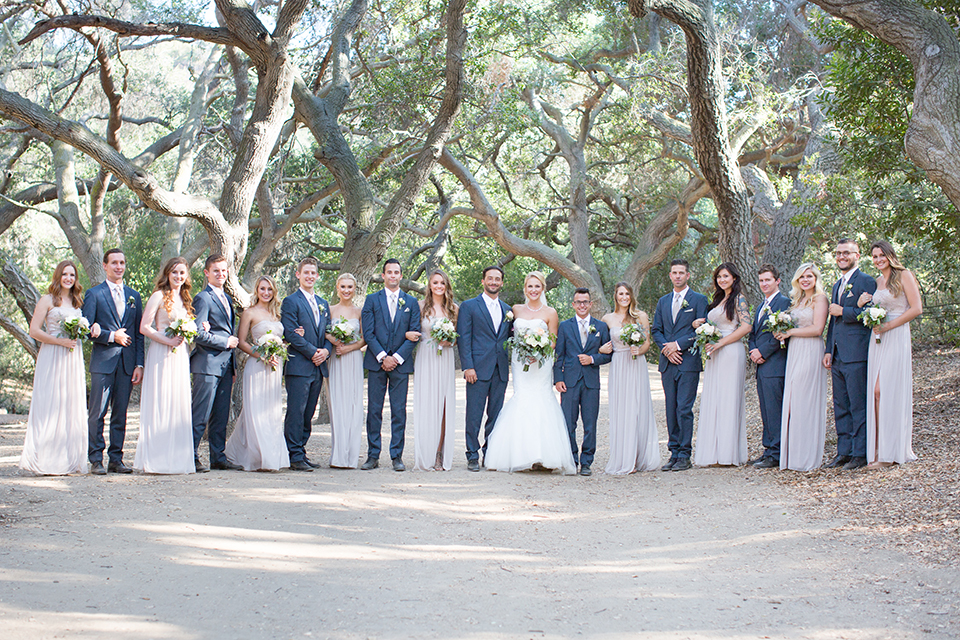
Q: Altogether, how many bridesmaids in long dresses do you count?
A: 9